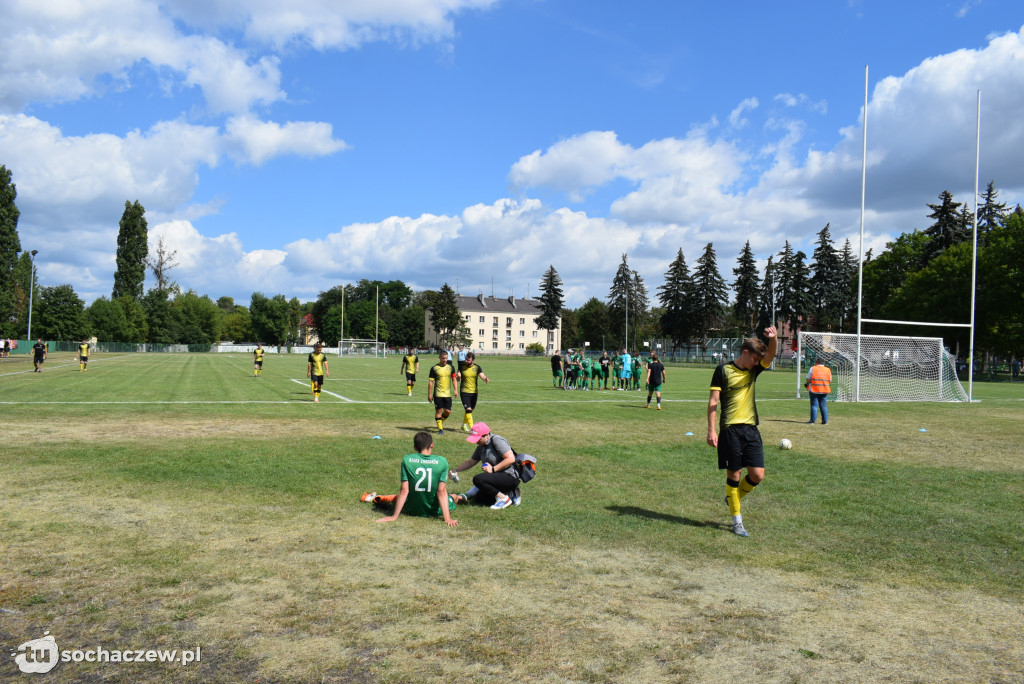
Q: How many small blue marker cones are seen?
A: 3